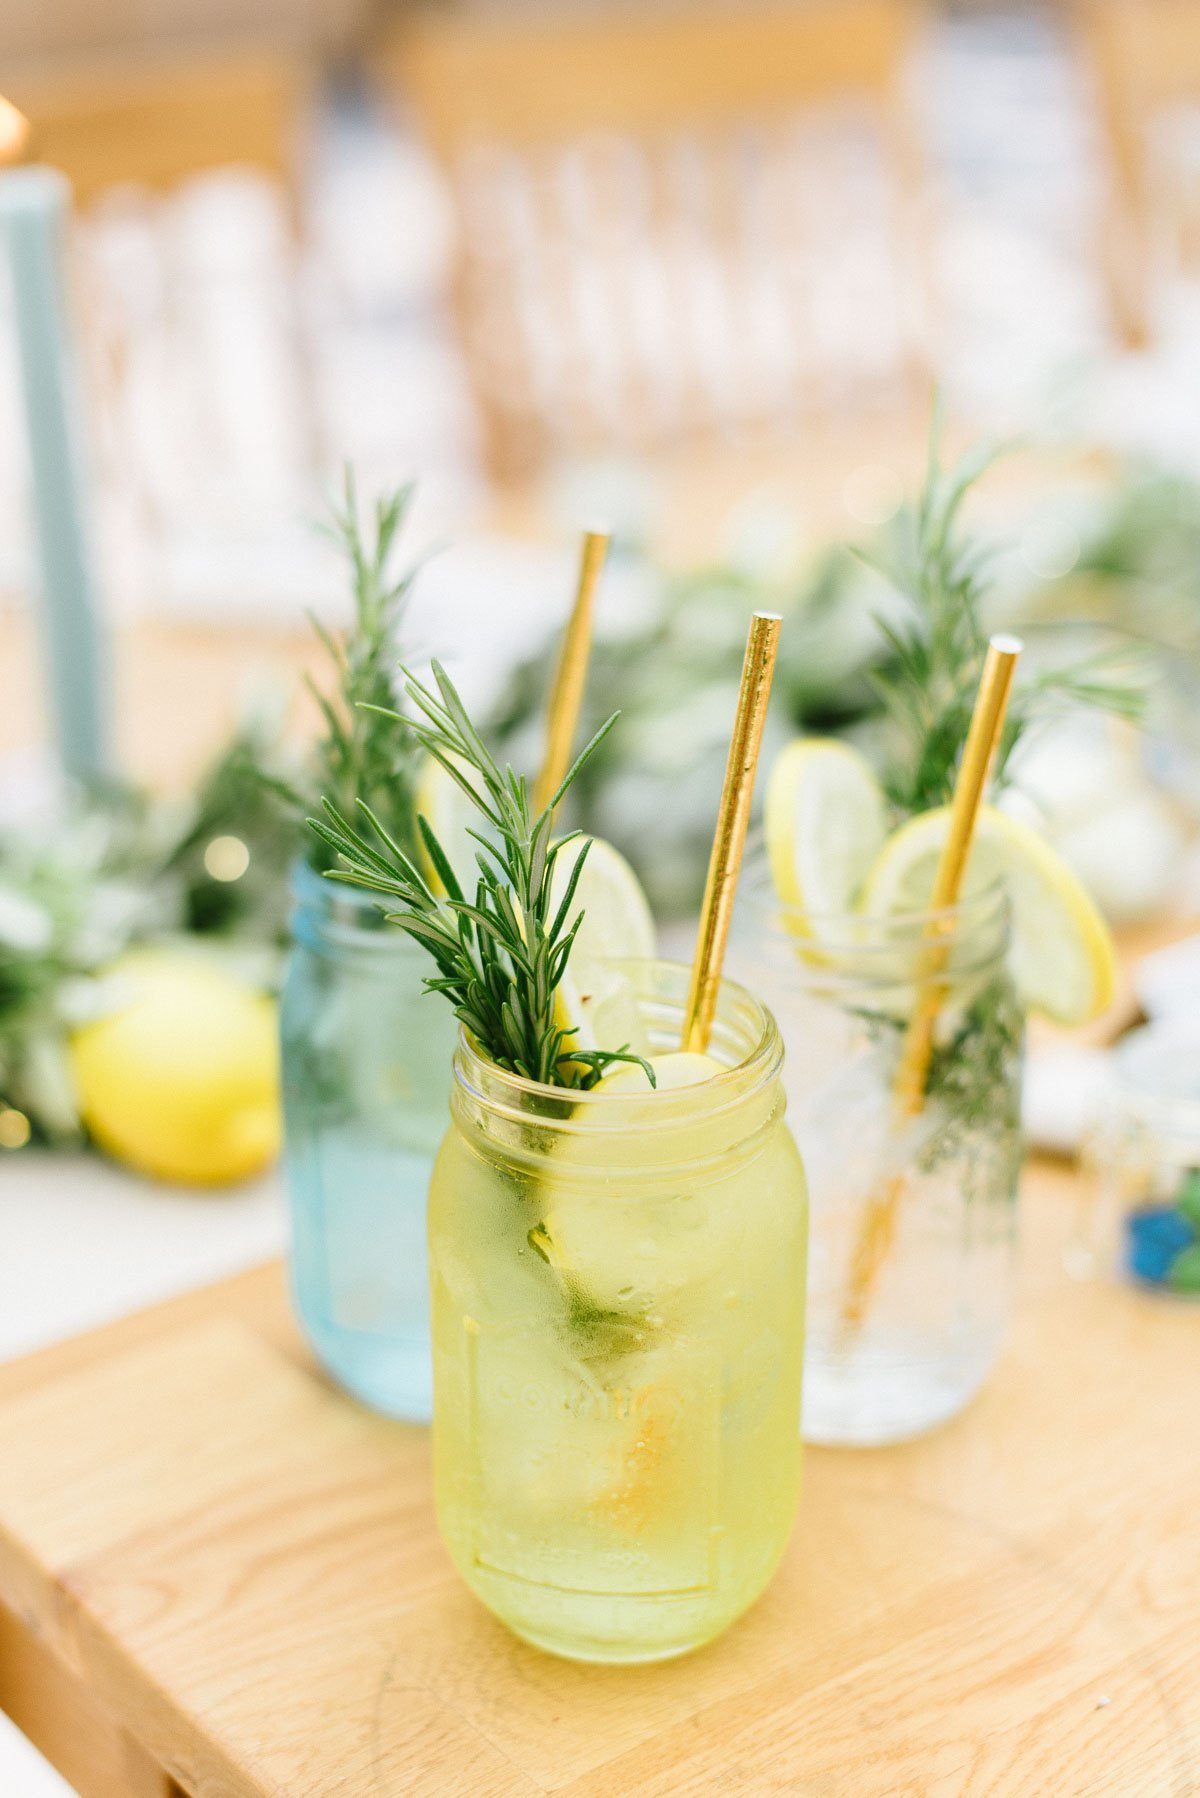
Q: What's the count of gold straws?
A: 3